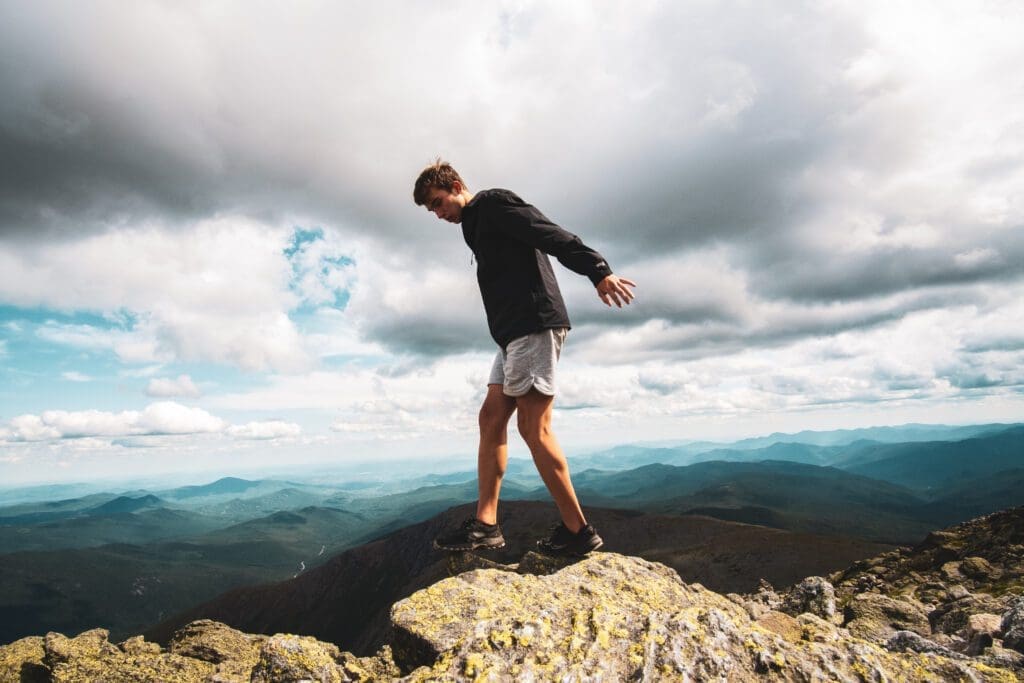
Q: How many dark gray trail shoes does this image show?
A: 2